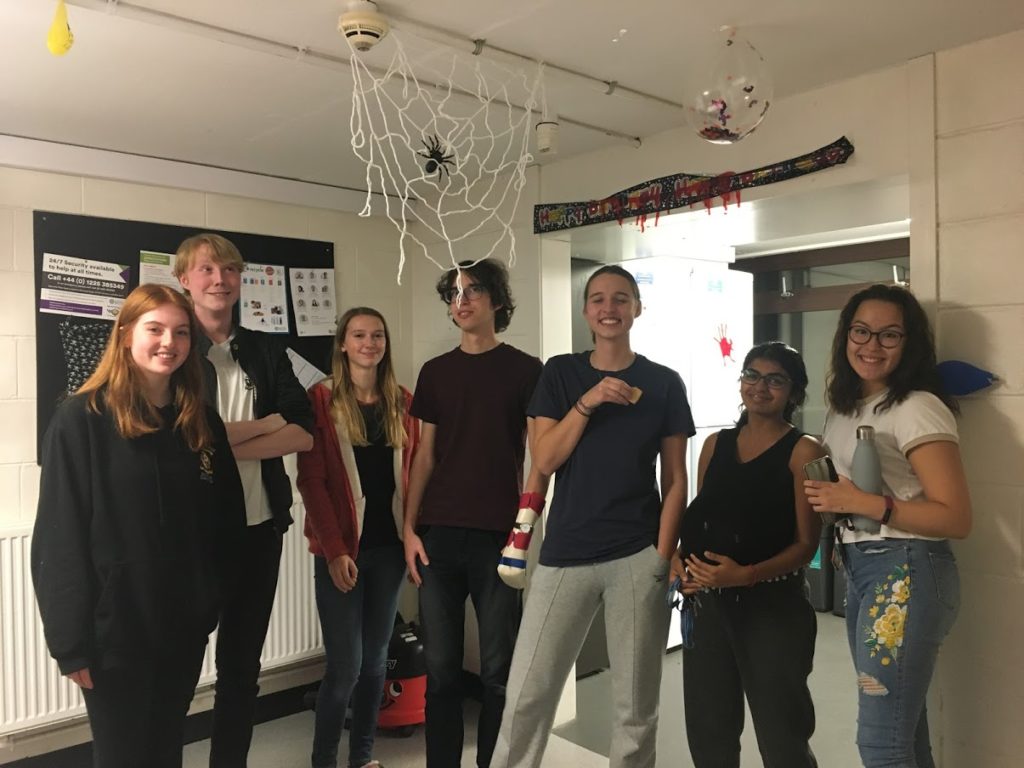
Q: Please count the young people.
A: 7